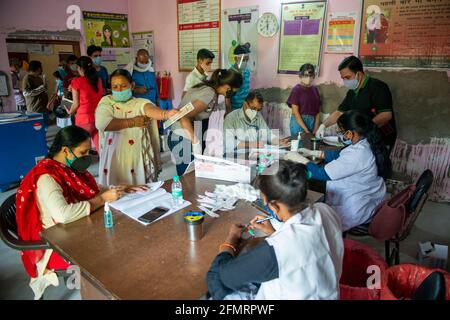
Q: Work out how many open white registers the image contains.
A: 1